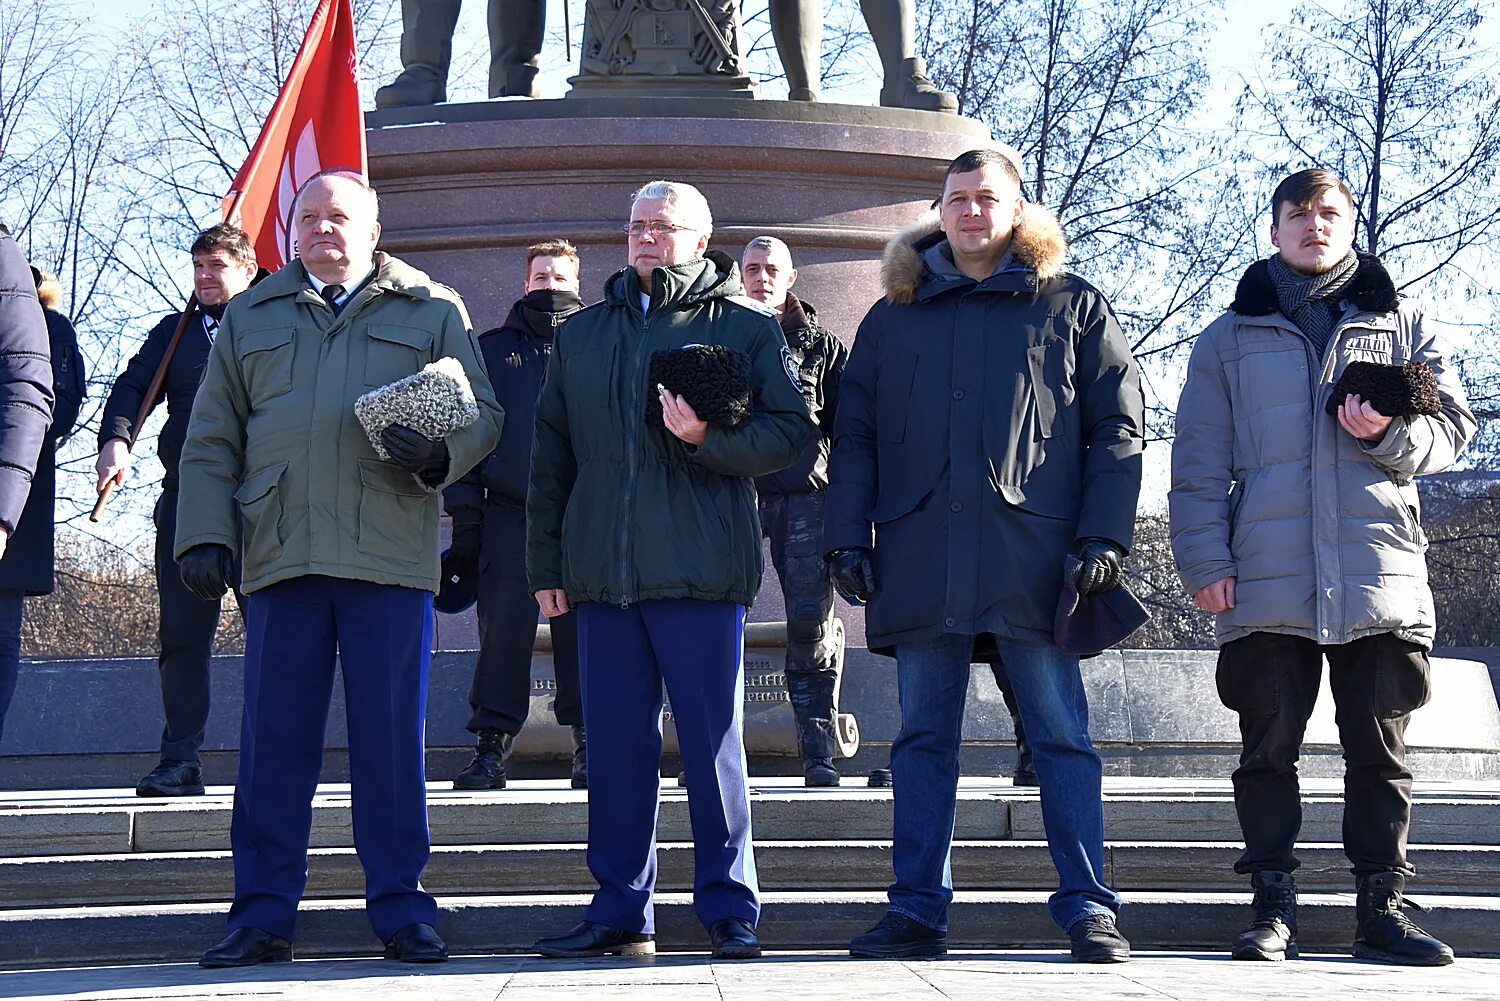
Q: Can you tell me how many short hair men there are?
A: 7